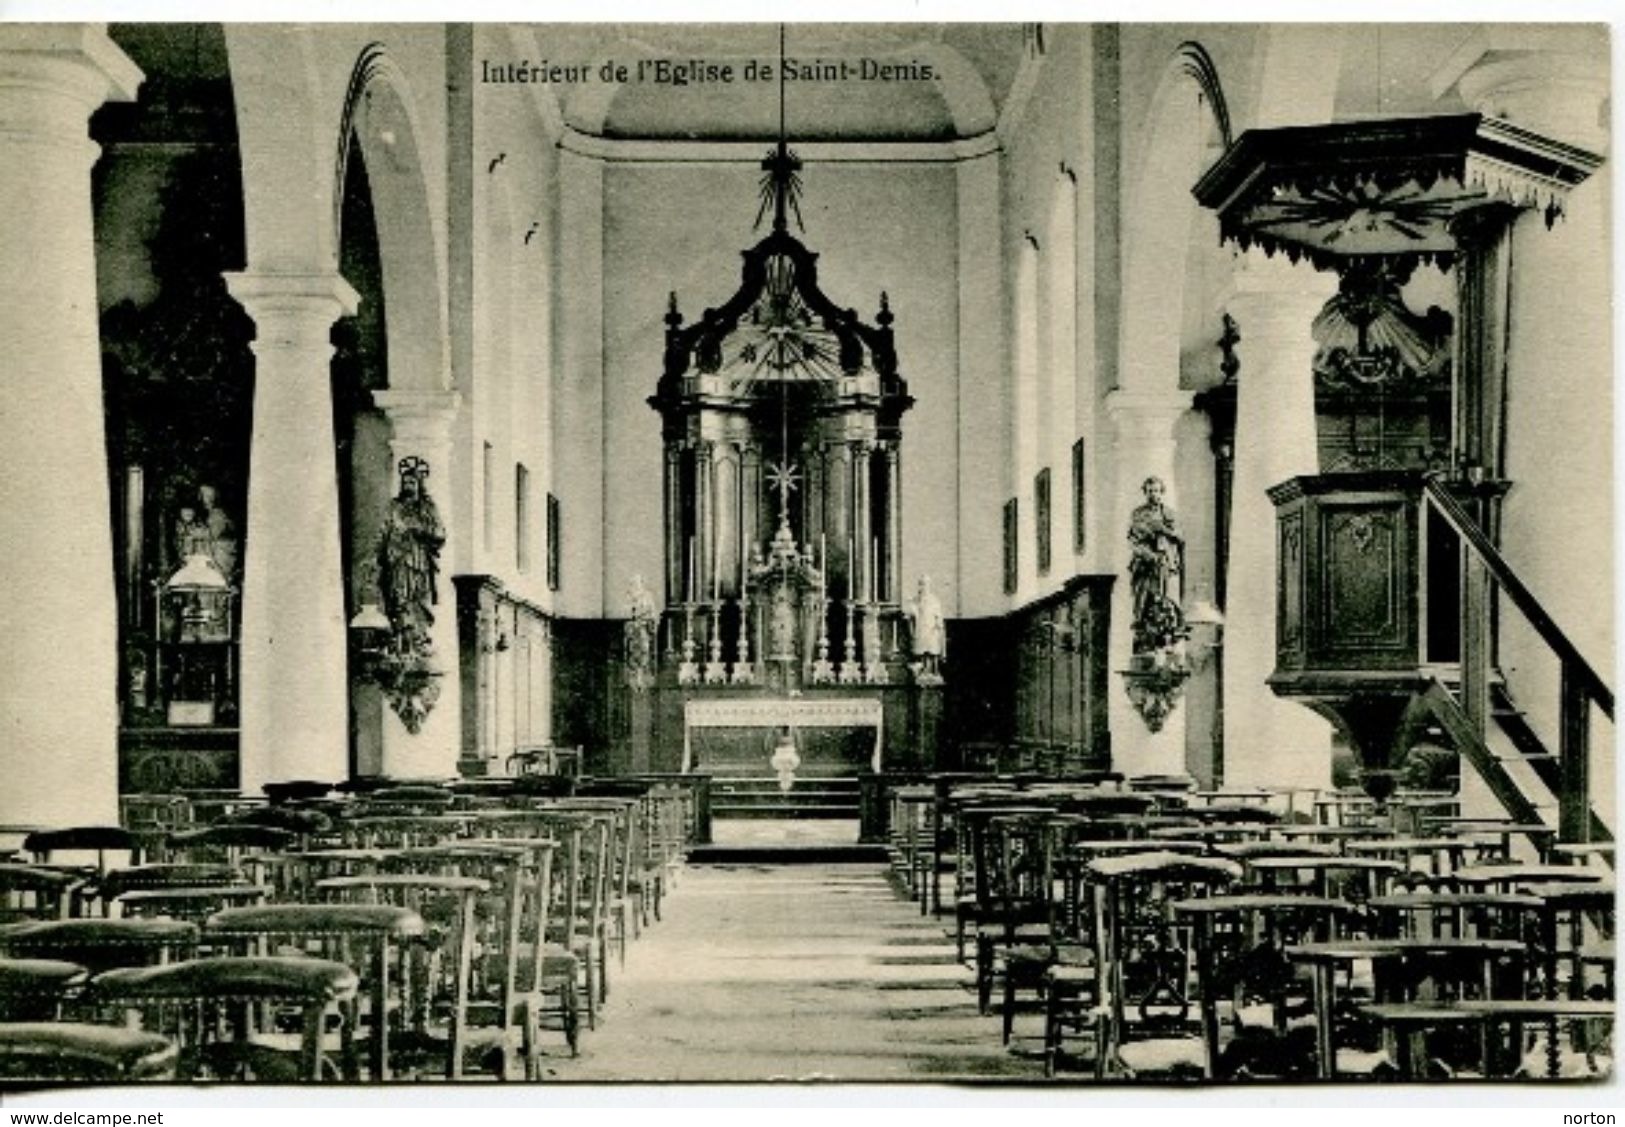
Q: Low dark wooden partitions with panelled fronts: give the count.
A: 2